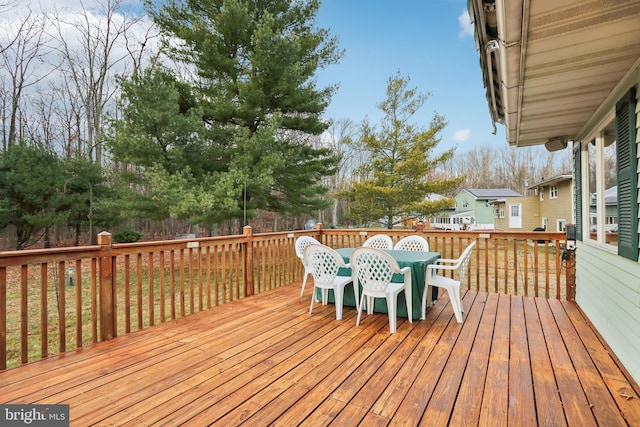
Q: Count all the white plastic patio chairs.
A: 6